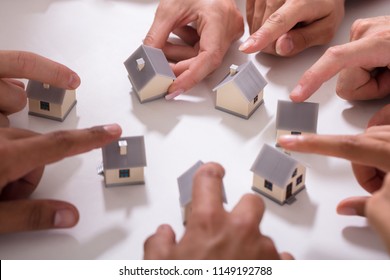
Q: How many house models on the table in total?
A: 7